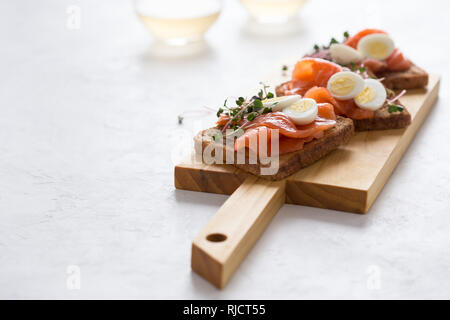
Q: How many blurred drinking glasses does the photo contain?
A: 2